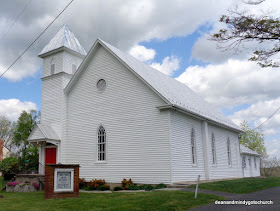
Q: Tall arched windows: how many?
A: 4